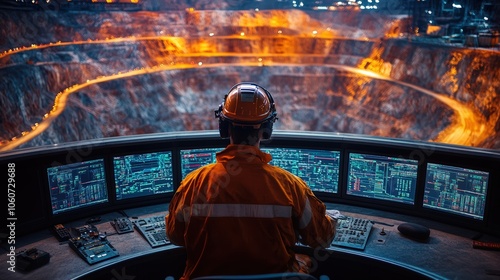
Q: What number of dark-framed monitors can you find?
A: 6